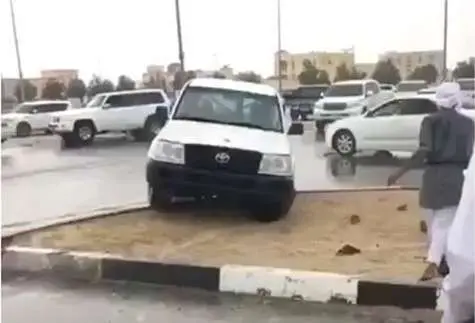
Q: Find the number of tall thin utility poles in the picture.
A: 4